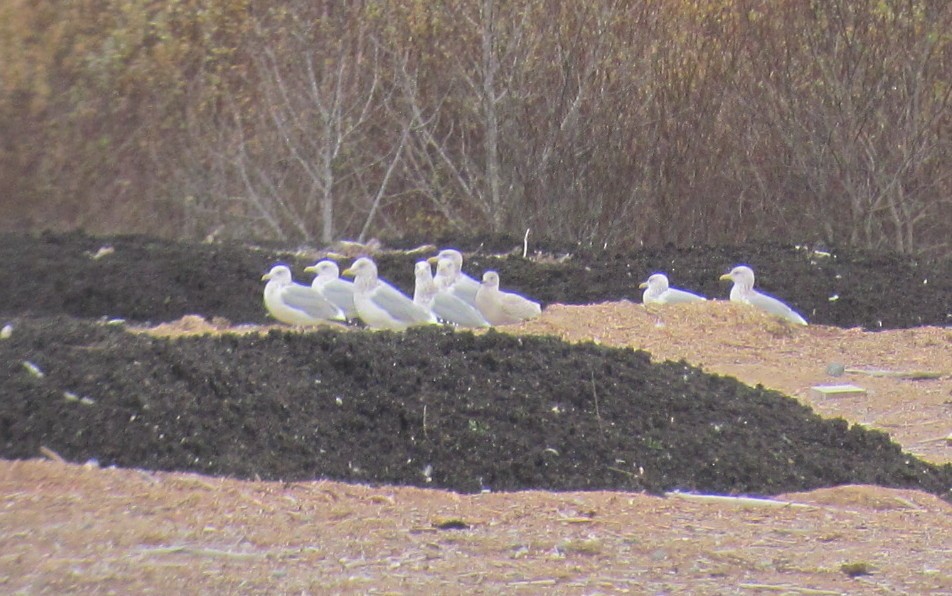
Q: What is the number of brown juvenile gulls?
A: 1